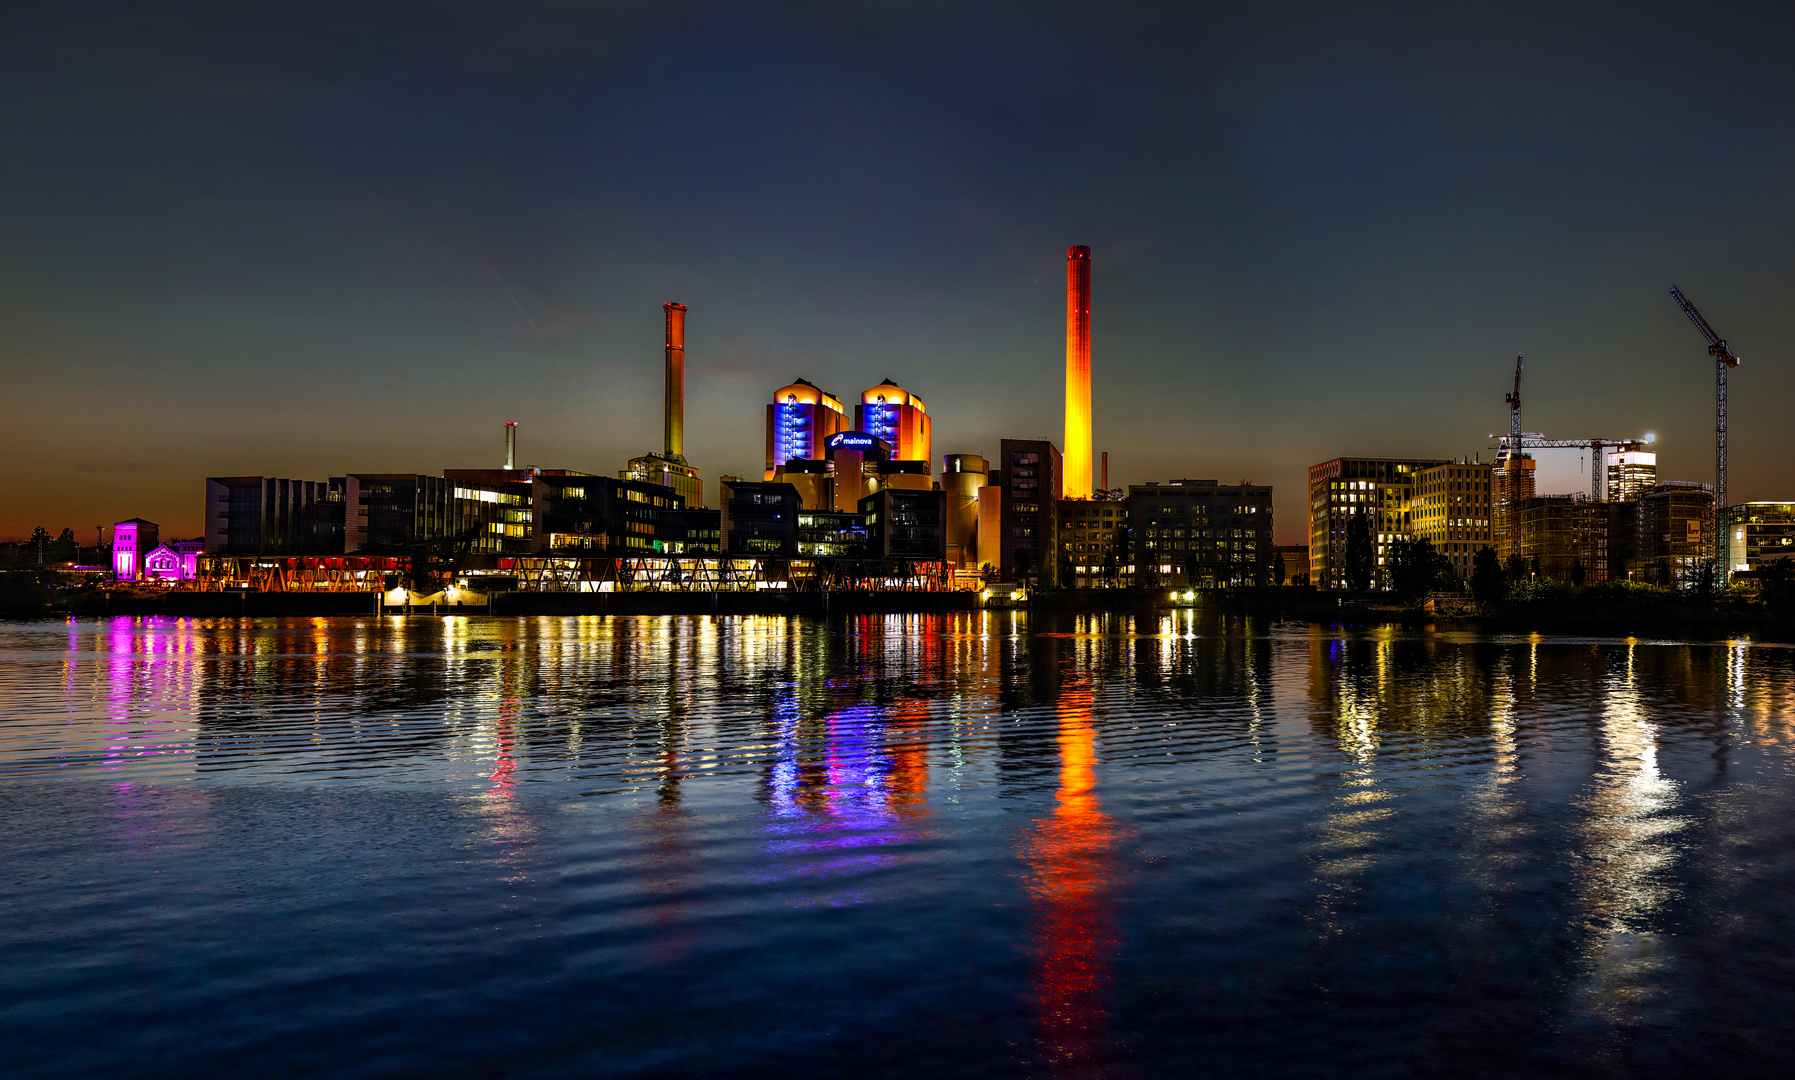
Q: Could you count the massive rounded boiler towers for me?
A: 2